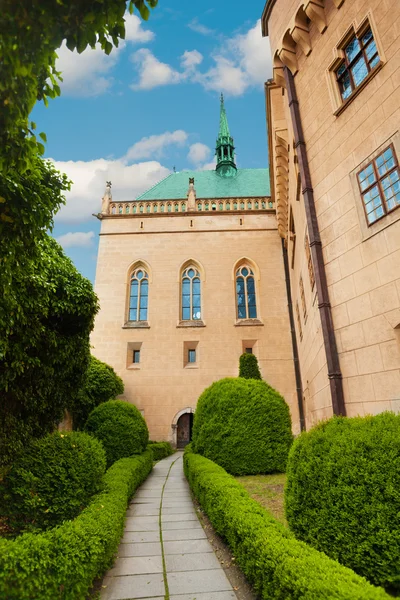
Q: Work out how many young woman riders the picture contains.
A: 0